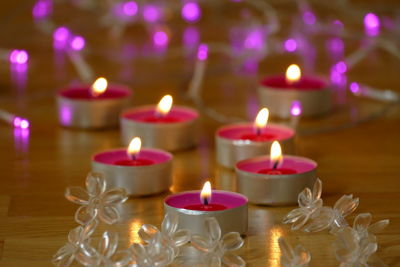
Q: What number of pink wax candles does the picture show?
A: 7